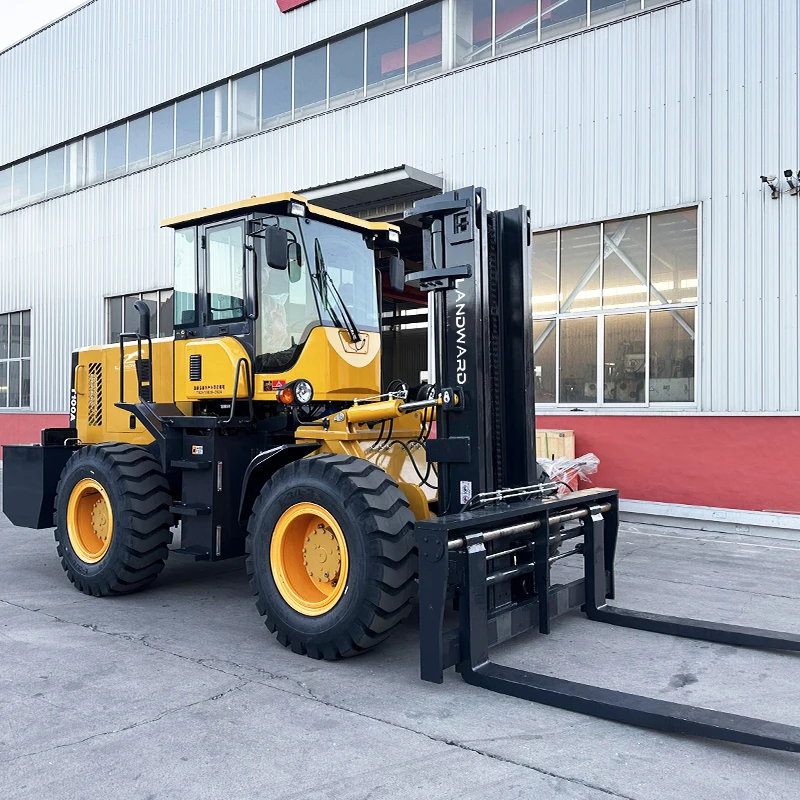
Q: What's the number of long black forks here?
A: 2